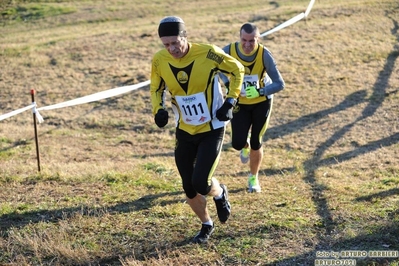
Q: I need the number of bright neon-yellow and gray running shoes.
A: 2